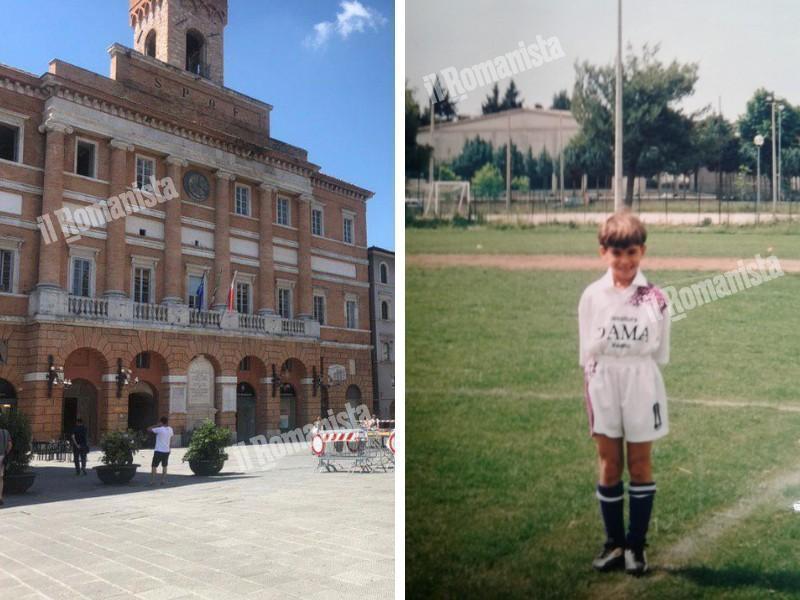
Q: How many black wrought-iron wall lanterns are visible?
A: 4